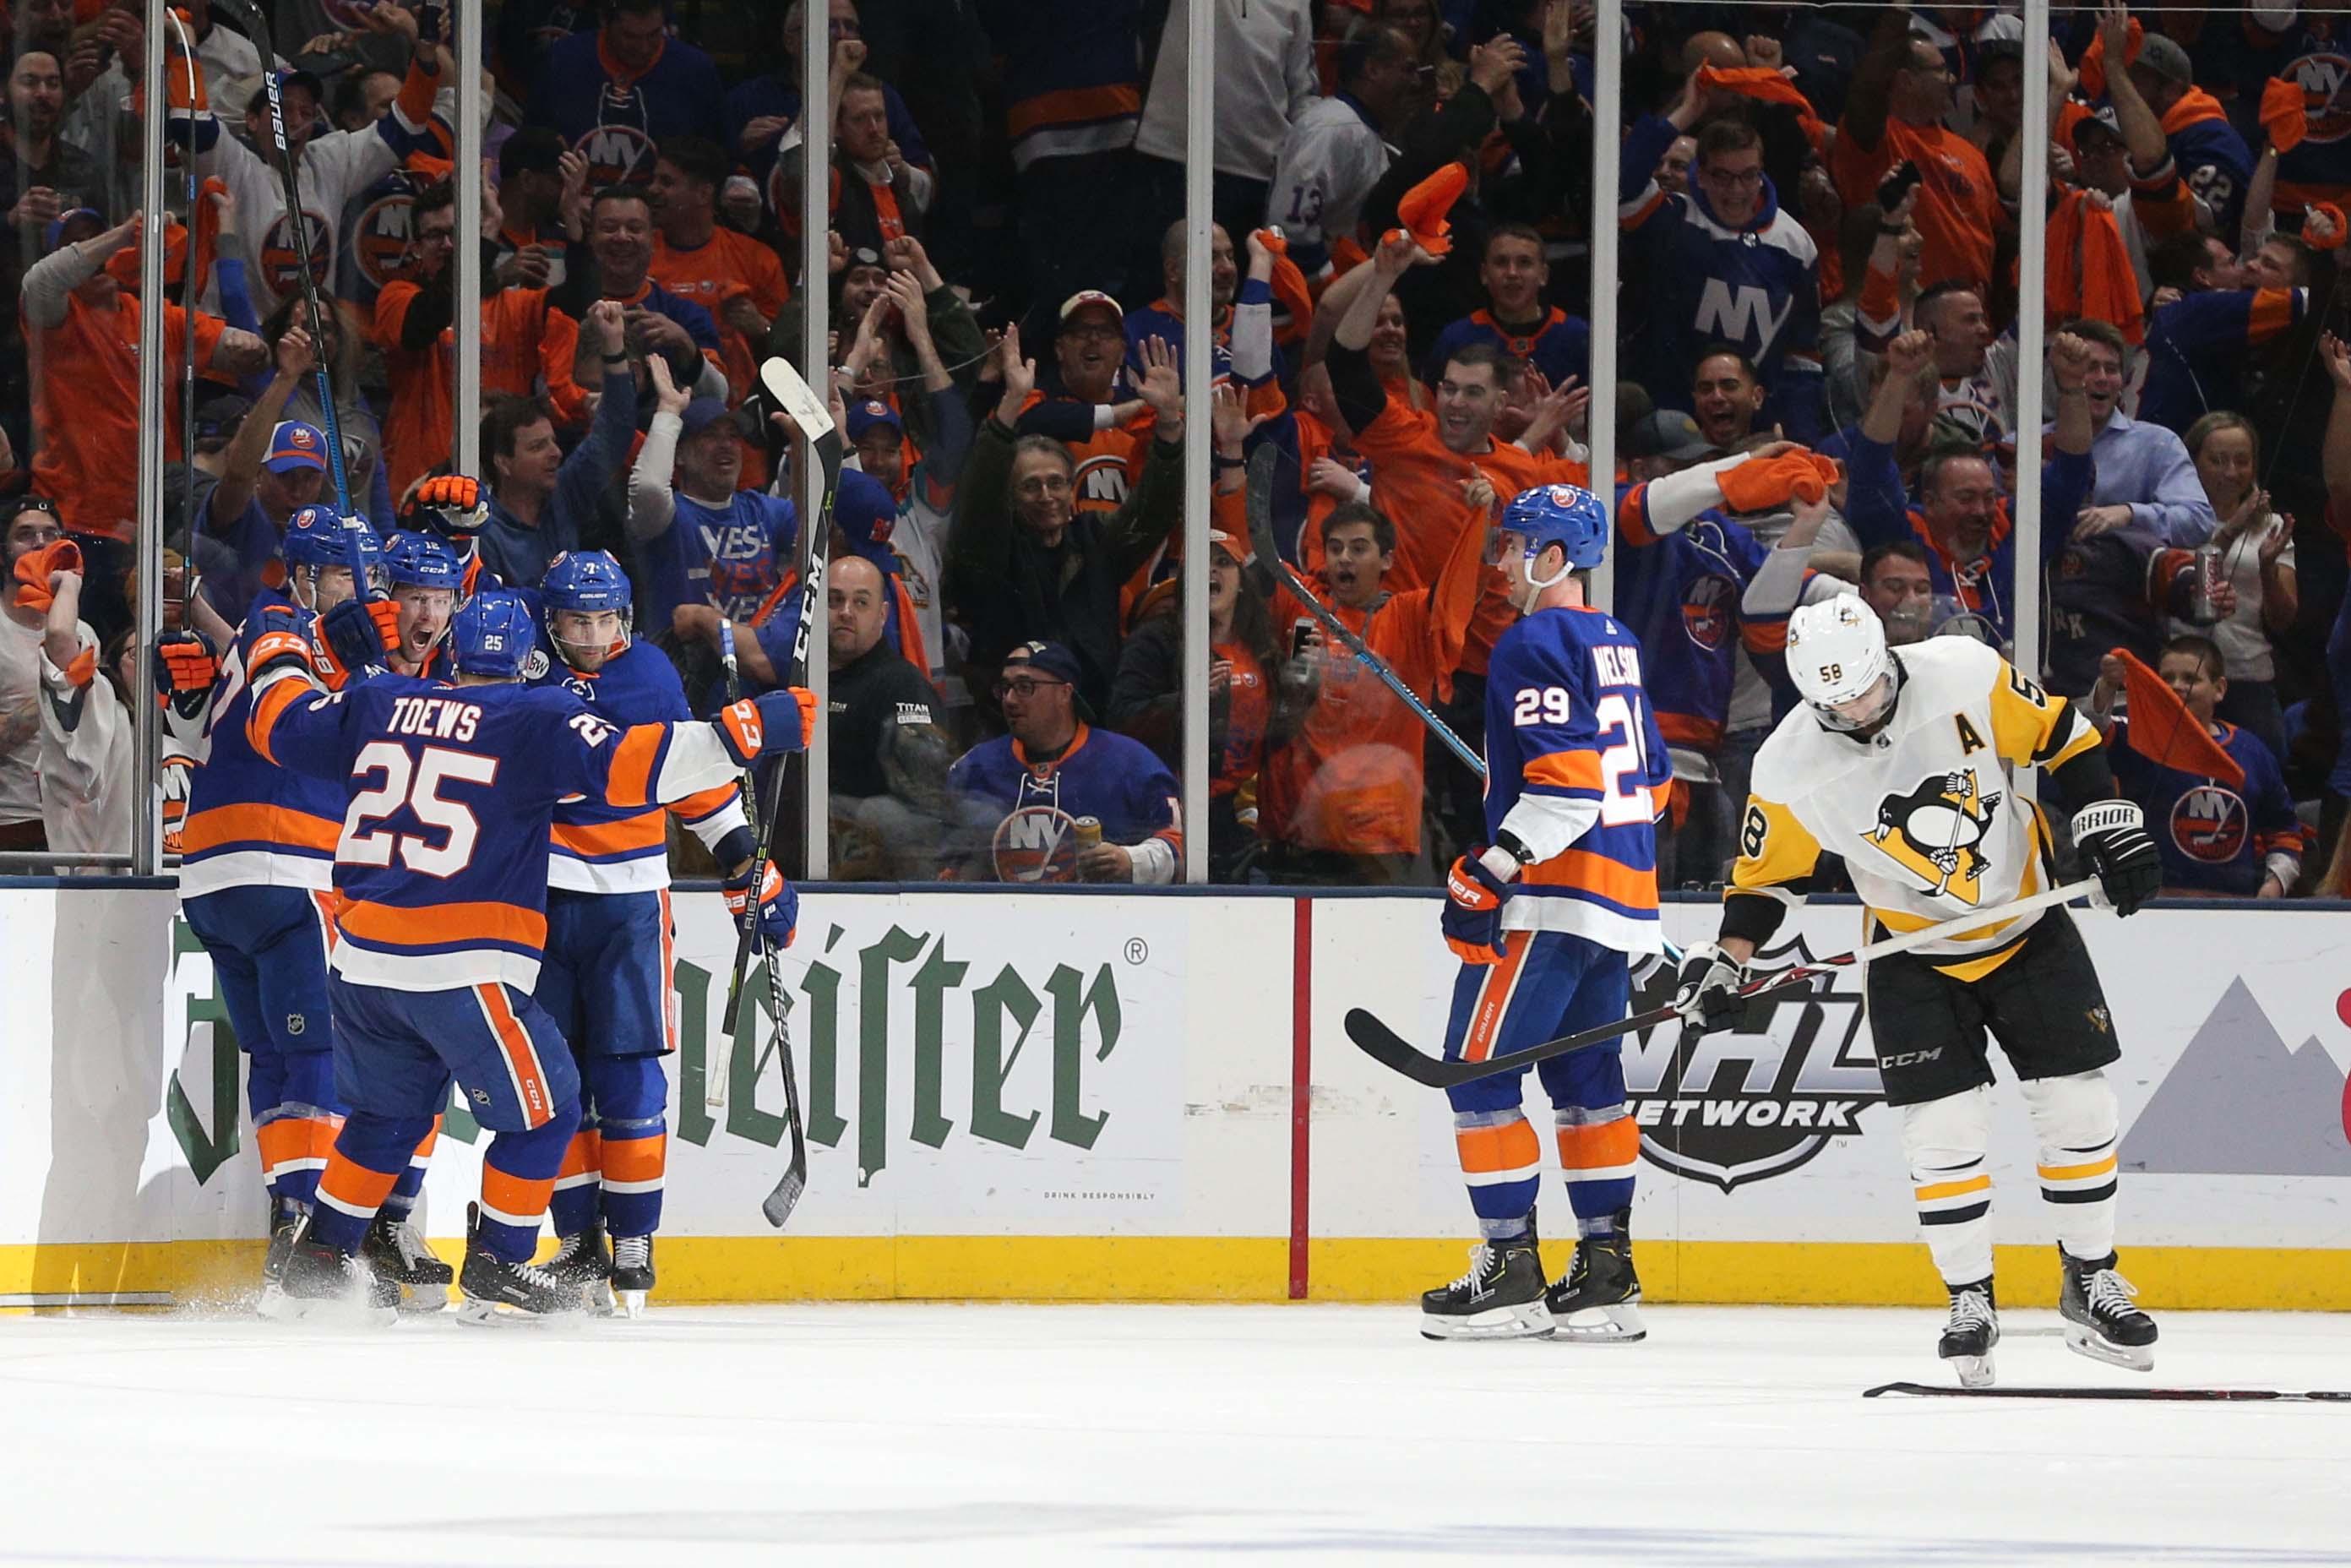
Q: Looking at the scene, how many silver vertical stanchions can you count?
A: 6